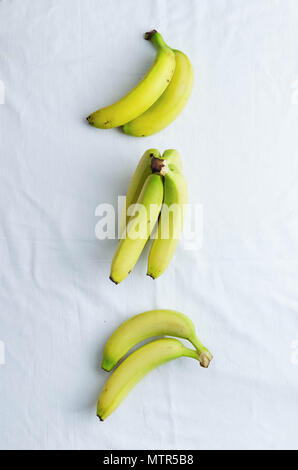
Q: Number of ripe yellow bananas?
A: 8